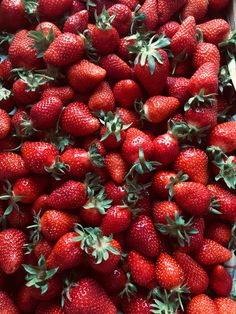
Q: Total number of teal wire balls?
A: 0